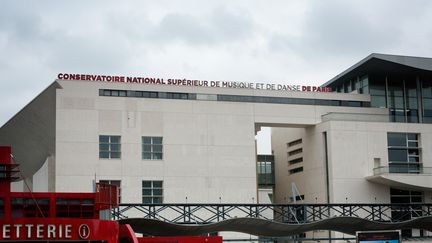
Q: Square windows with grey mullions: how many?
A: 4